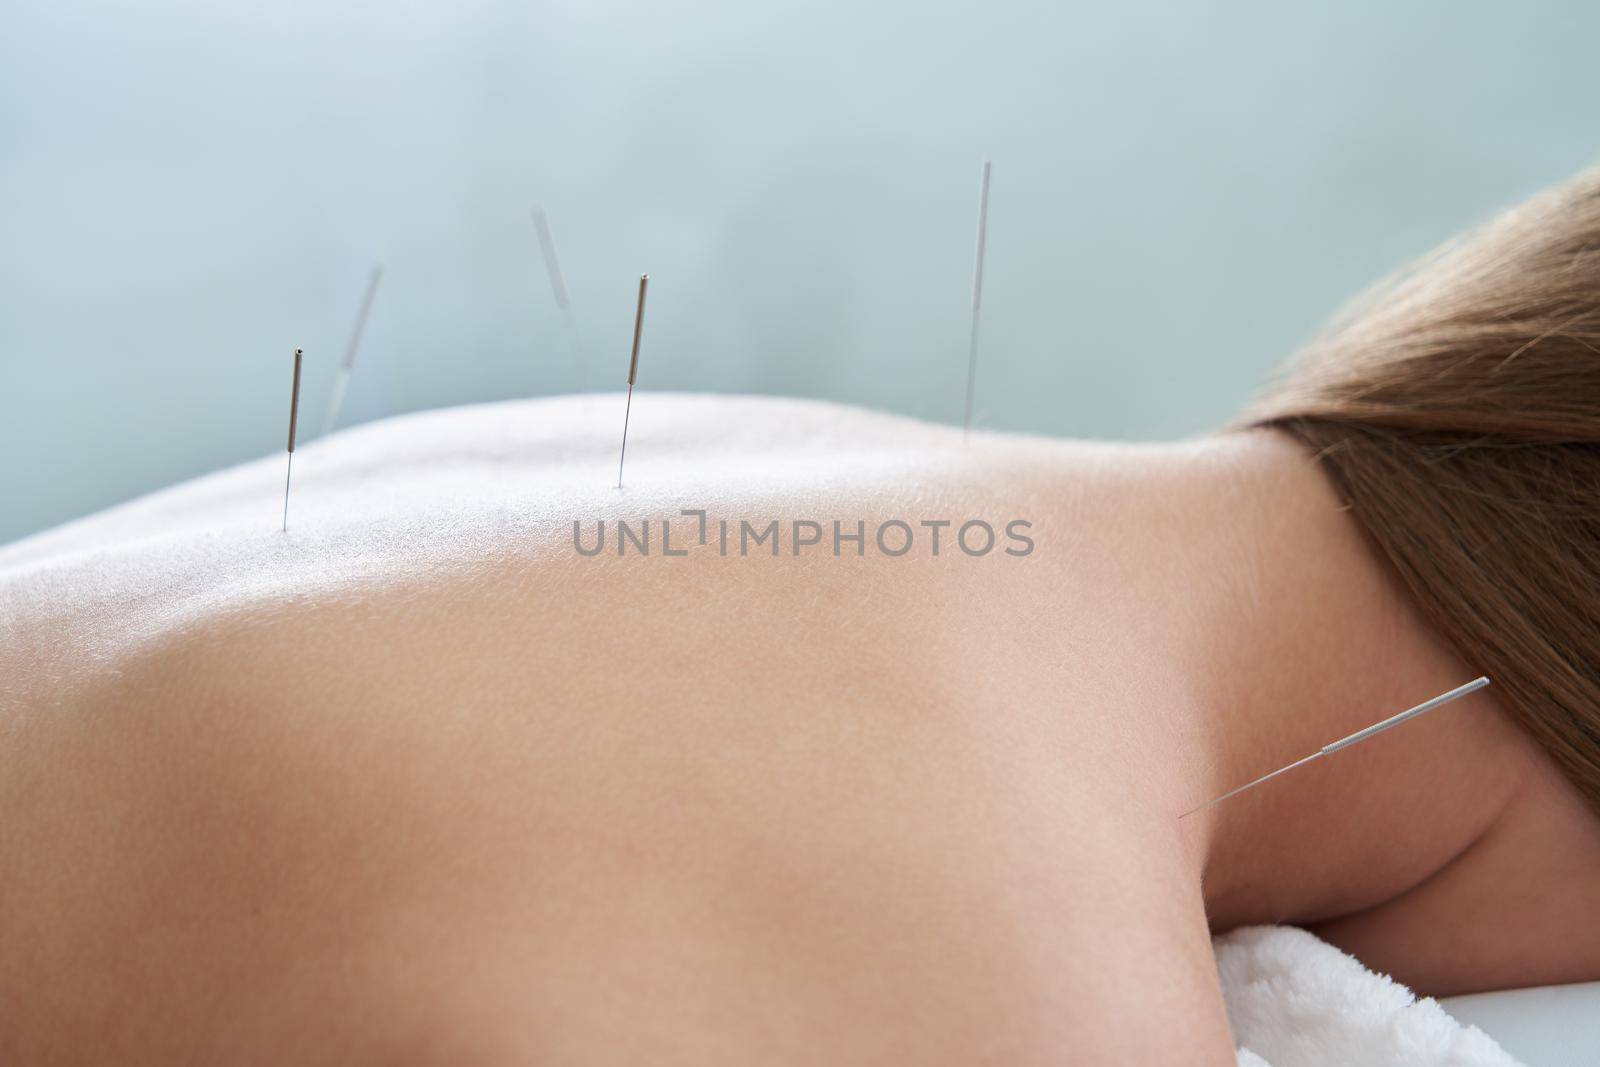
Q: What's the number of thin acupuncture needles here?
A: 6